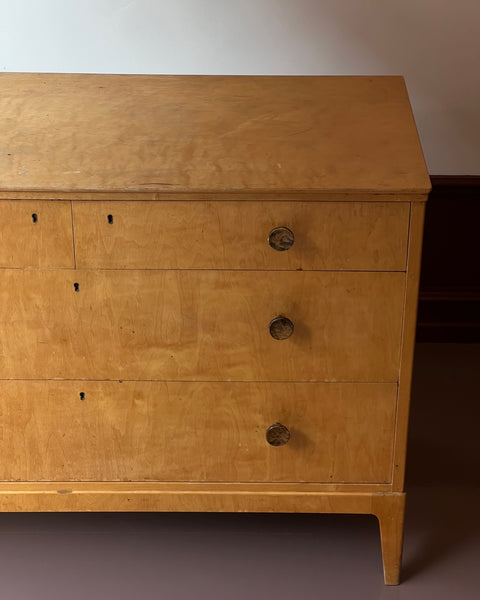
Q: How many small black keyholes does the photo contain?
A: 4